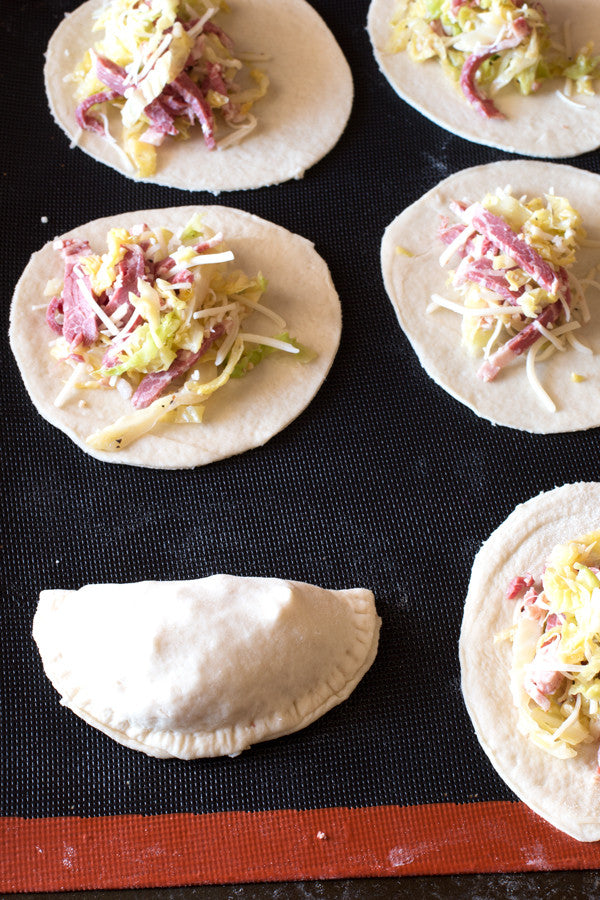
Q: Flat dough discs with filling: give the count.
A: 5